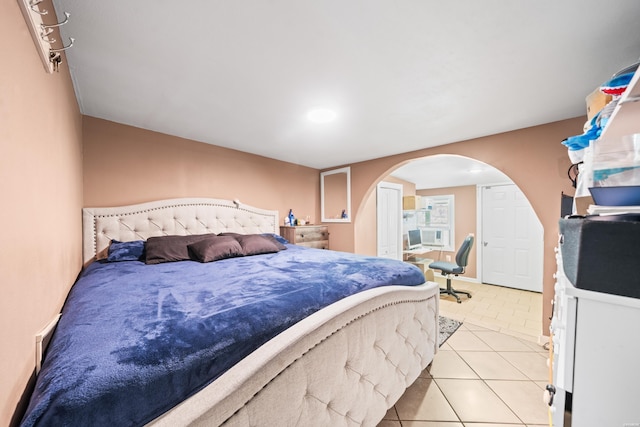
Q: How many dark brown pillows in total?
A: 4